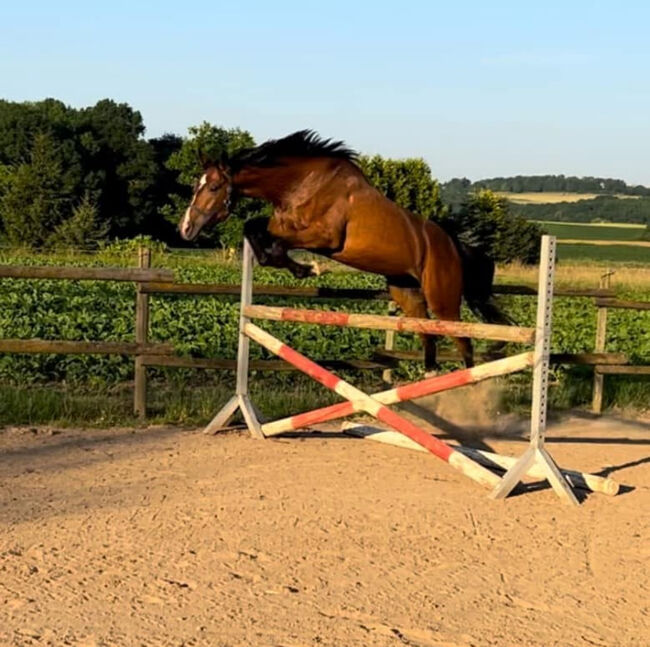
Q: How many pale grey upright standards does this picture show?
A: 2